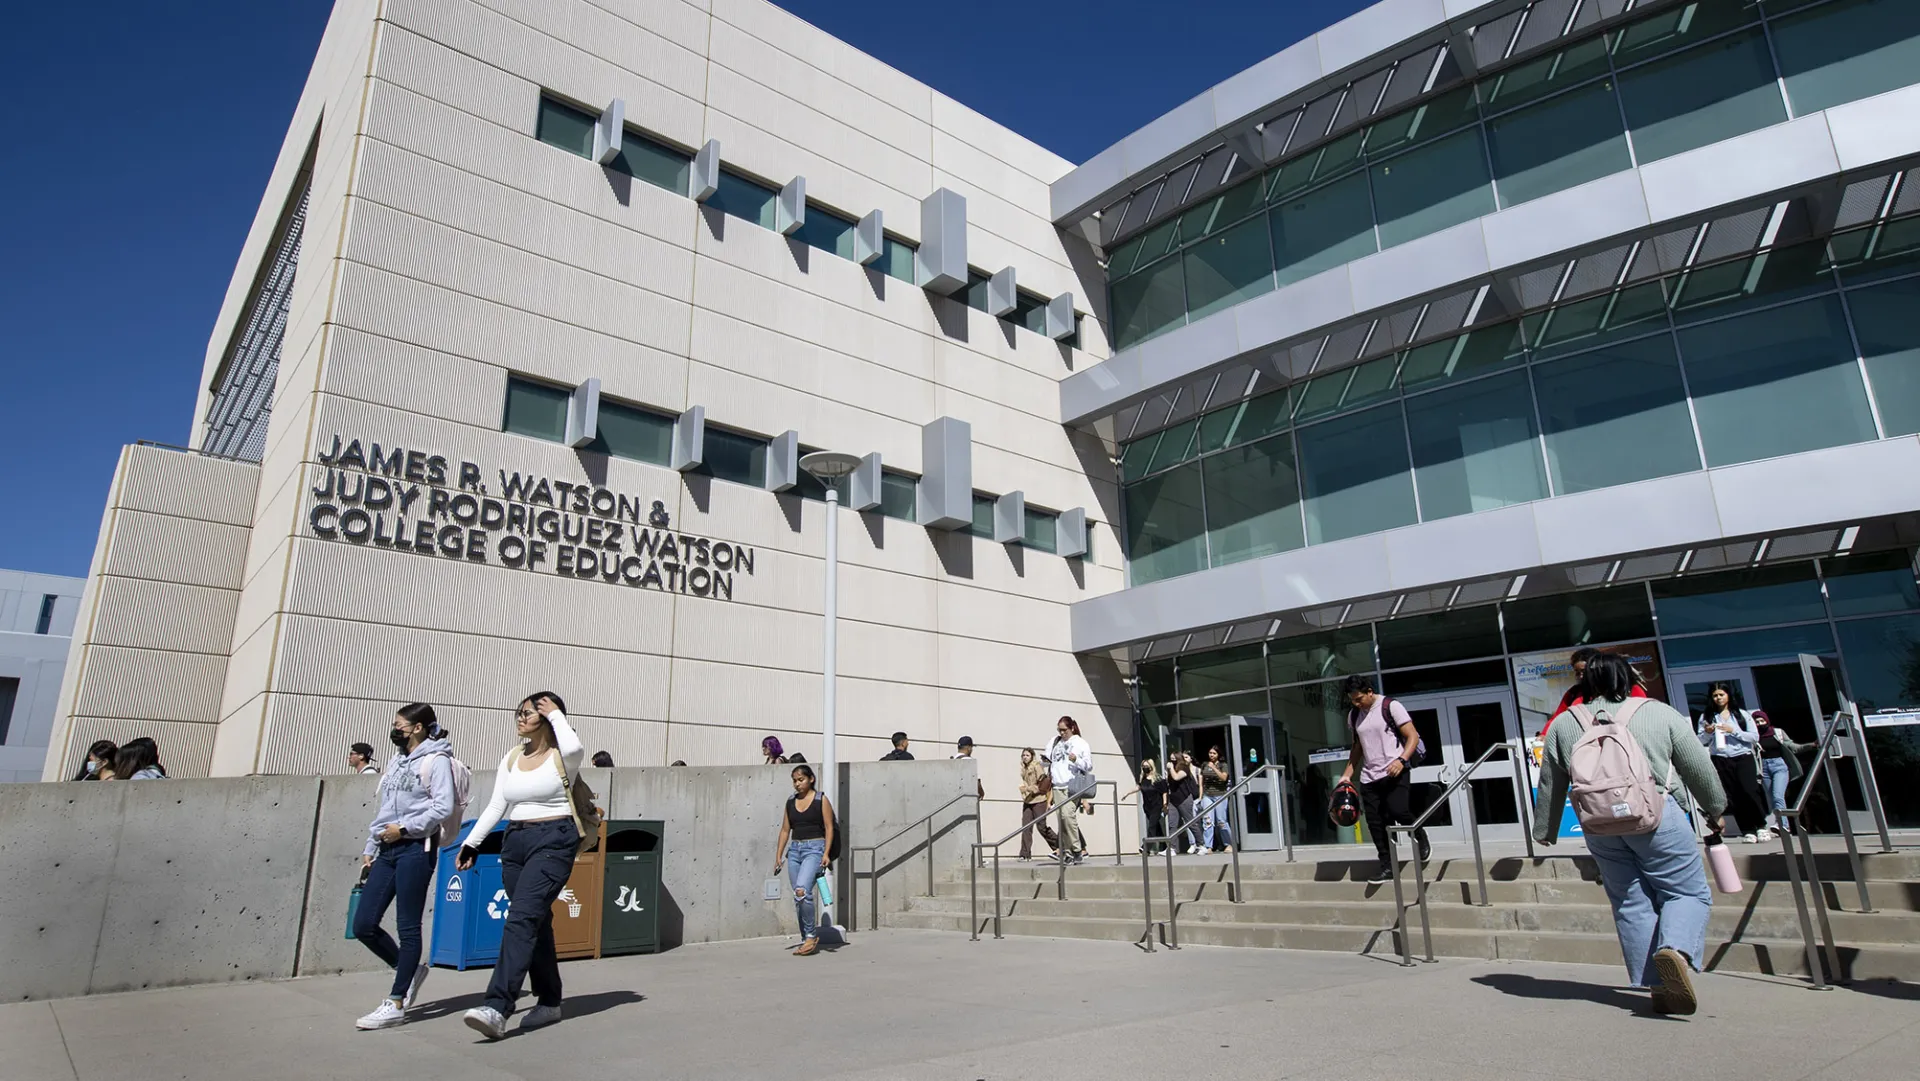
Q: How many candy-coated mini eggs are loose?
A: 0